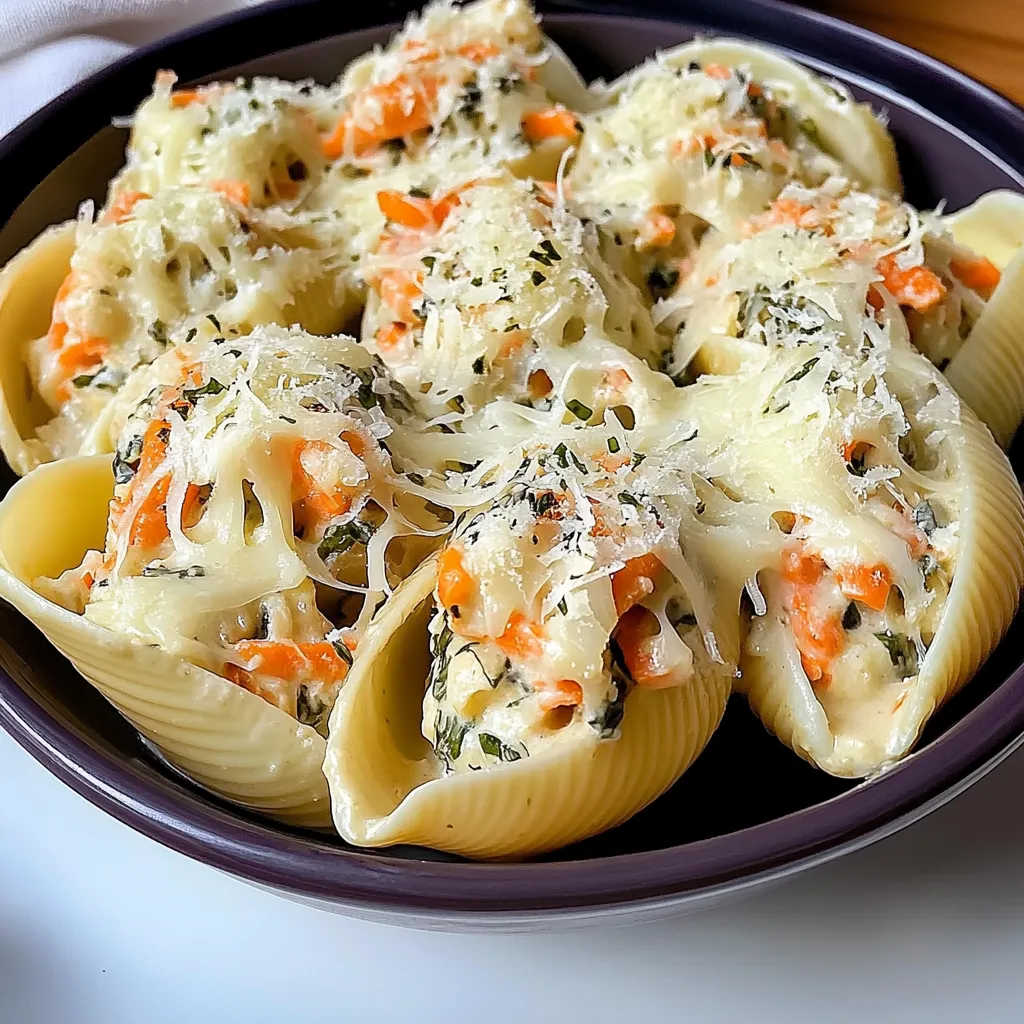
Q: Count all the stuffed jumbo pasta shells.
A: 9